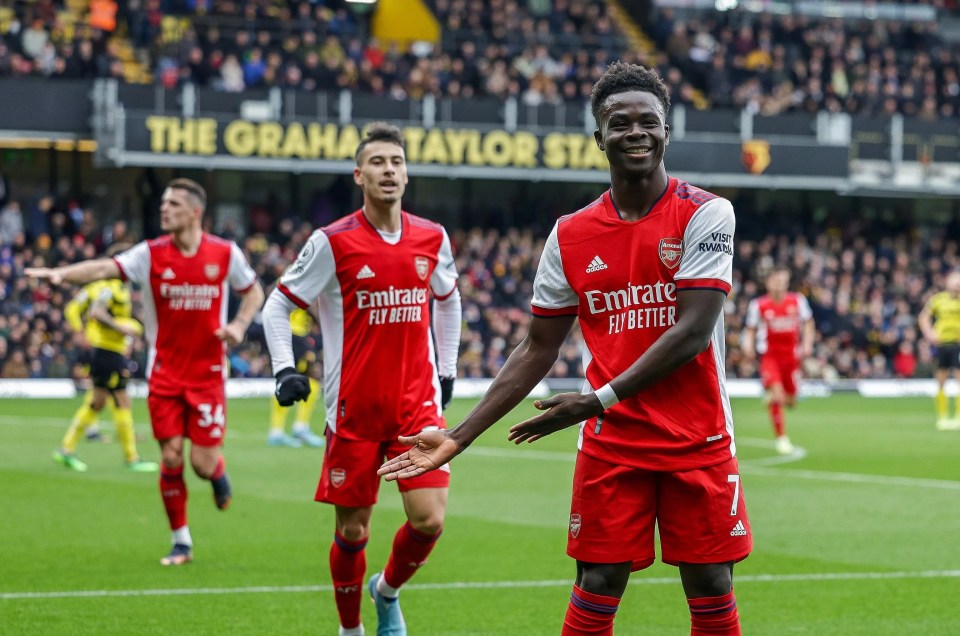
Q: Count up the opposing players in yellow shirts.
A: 4